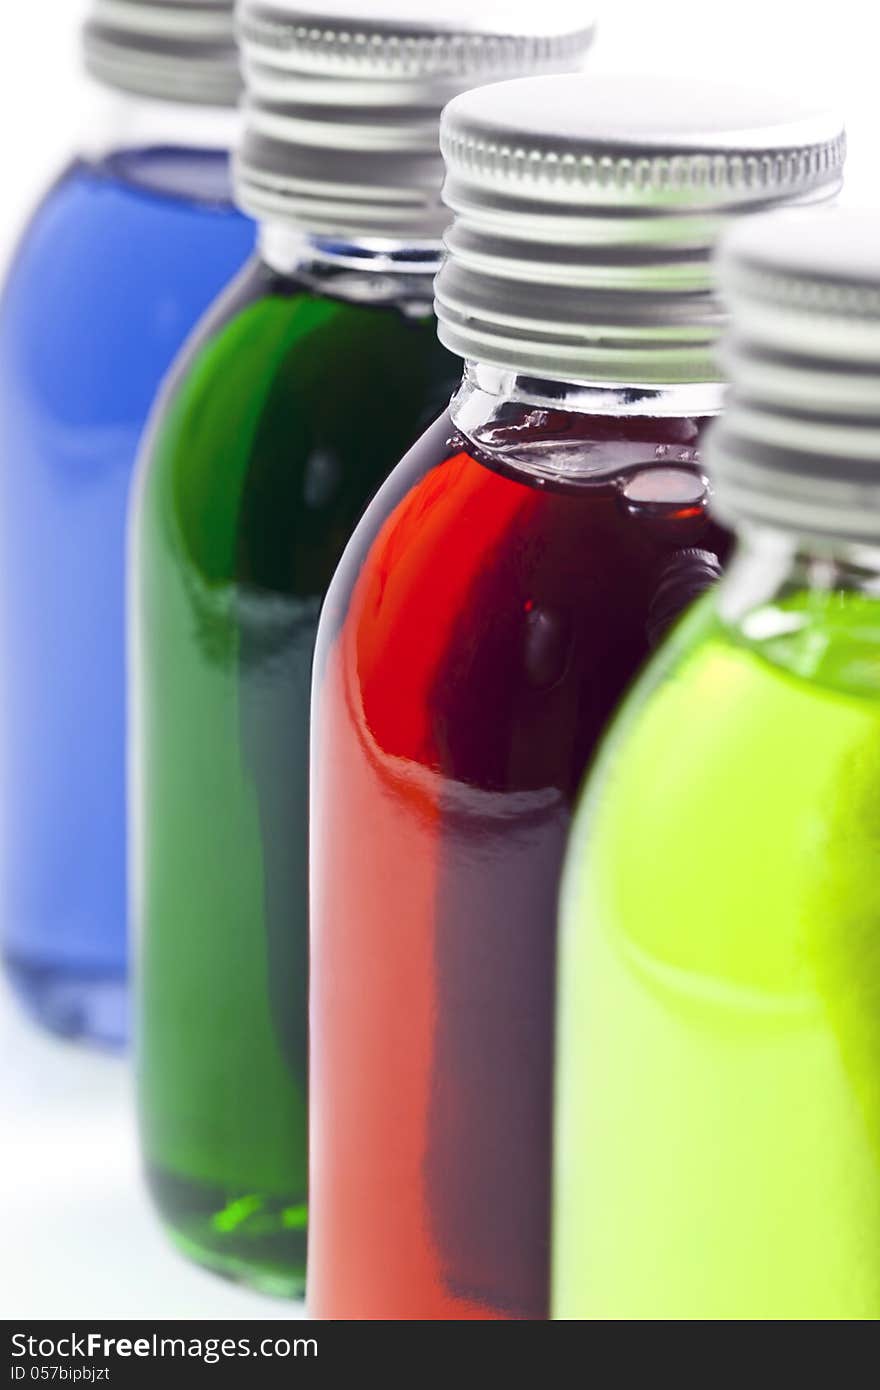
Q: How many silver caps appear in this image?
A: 4